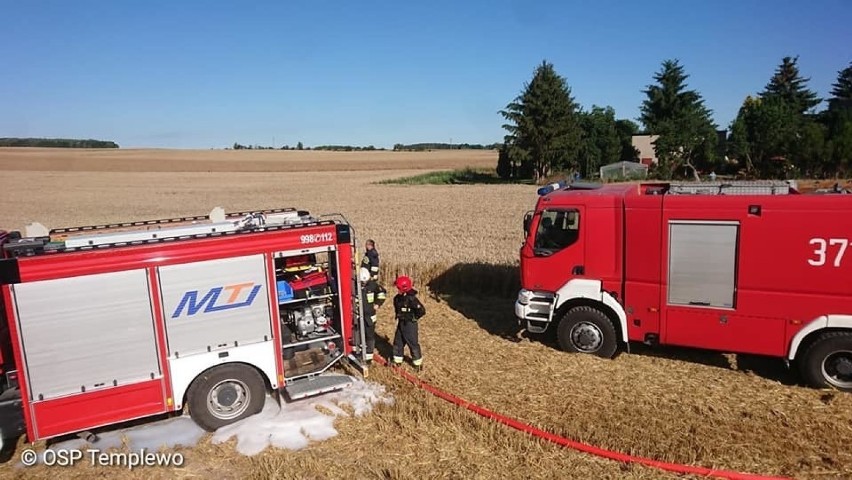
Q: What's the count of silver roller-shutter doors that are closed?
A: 3